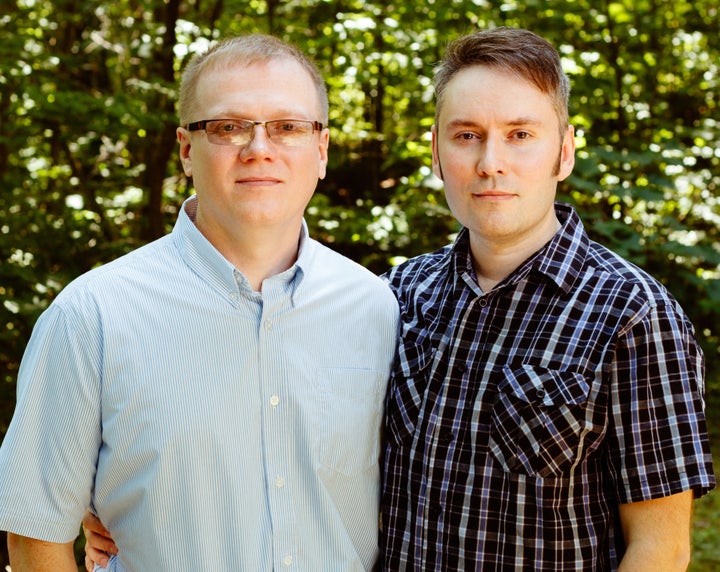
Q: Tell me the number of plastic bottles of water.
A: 0